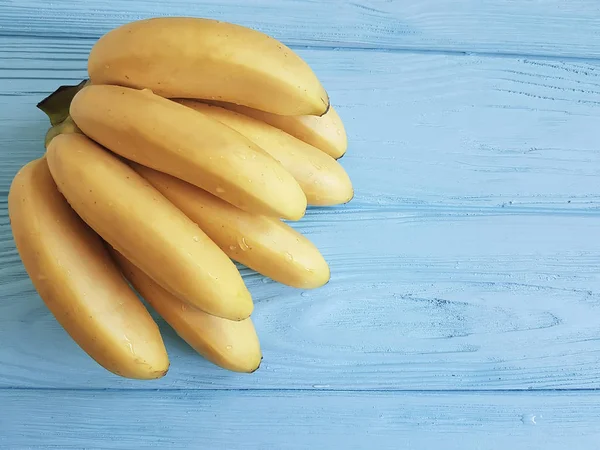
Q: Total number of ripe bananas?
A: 8